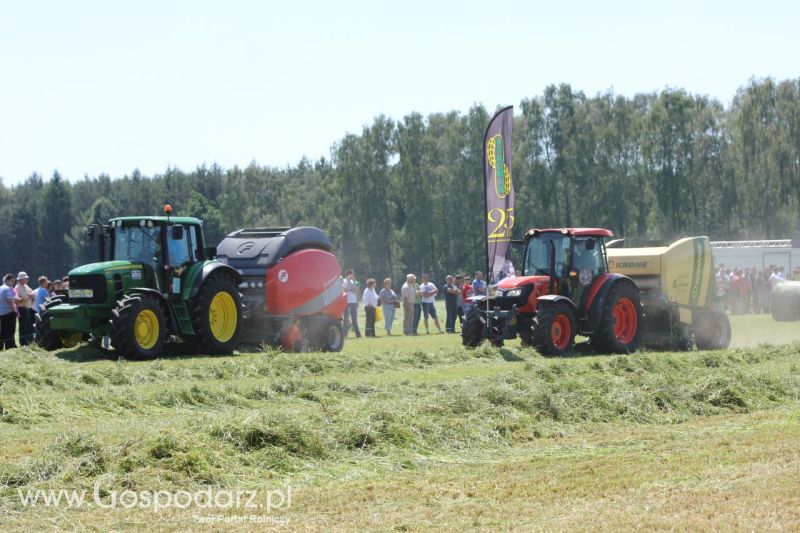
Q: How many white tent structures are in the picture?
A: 1